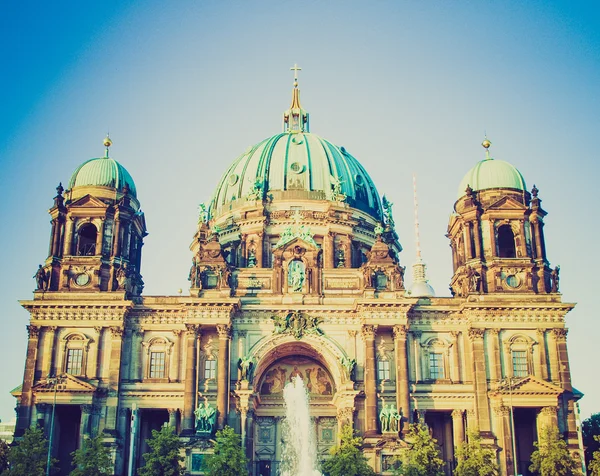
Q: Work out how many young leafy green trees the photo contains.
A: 8